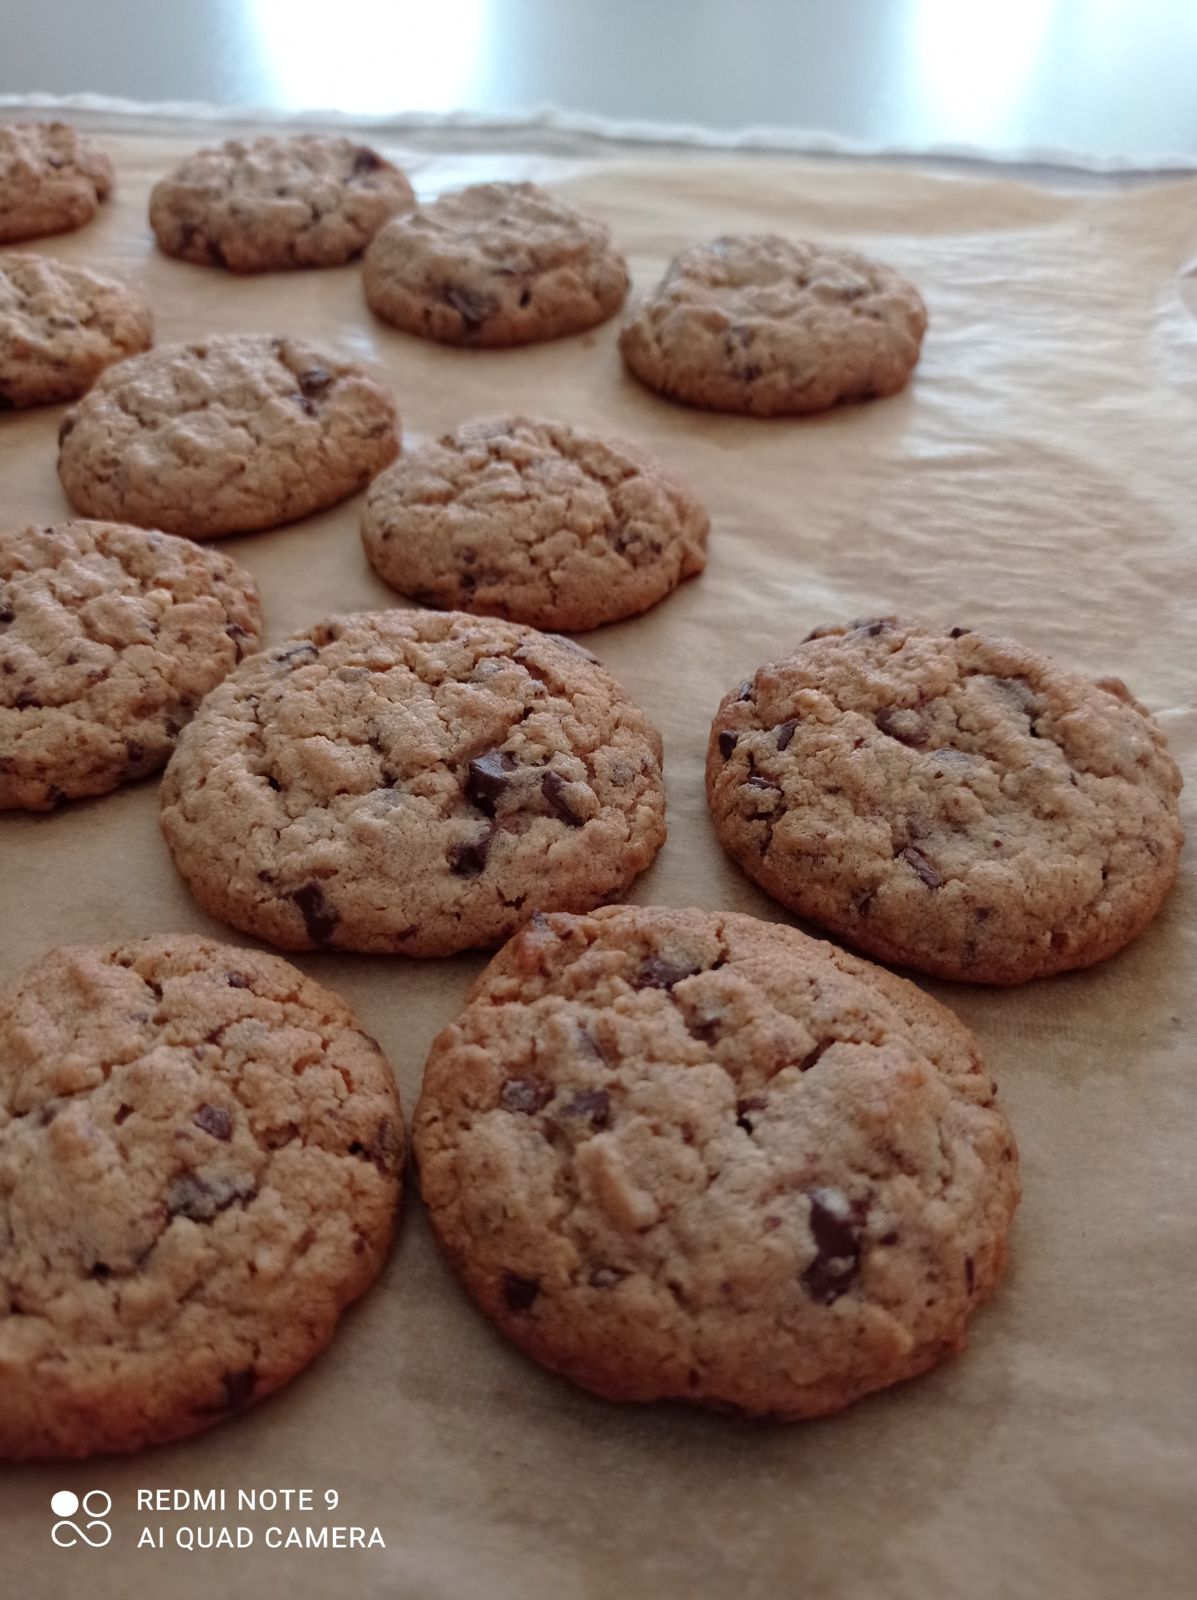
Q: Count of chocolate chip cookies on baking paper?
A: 12